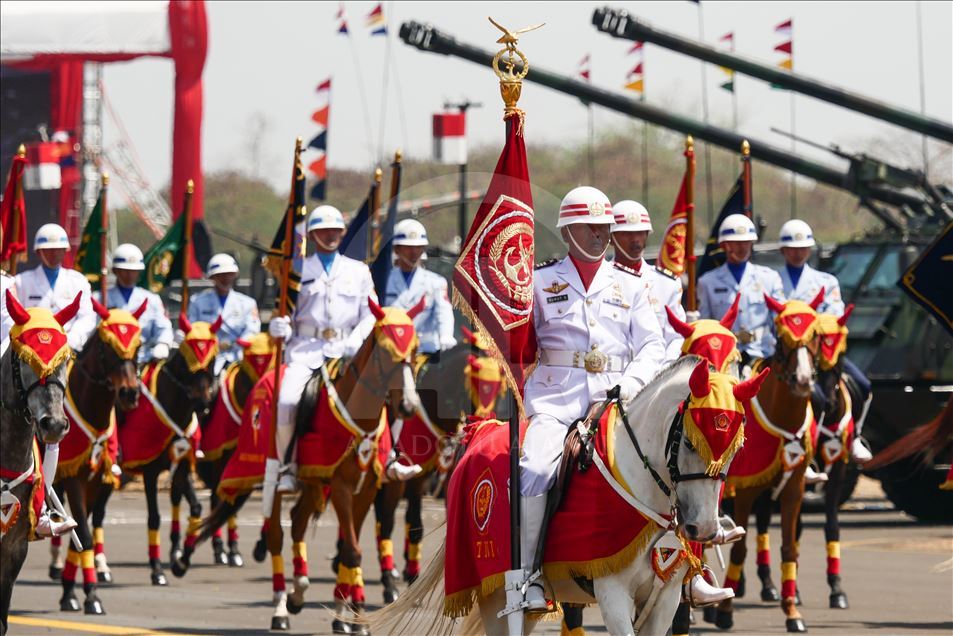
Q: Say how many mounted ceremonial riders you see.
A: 9